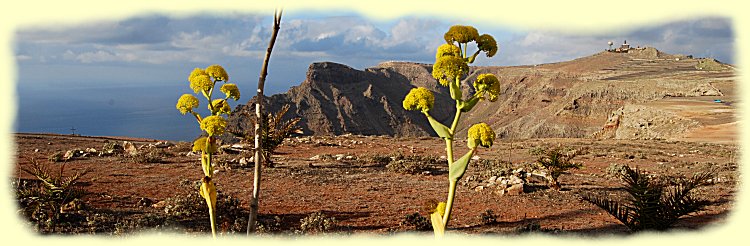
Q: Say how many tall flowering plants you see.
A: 2